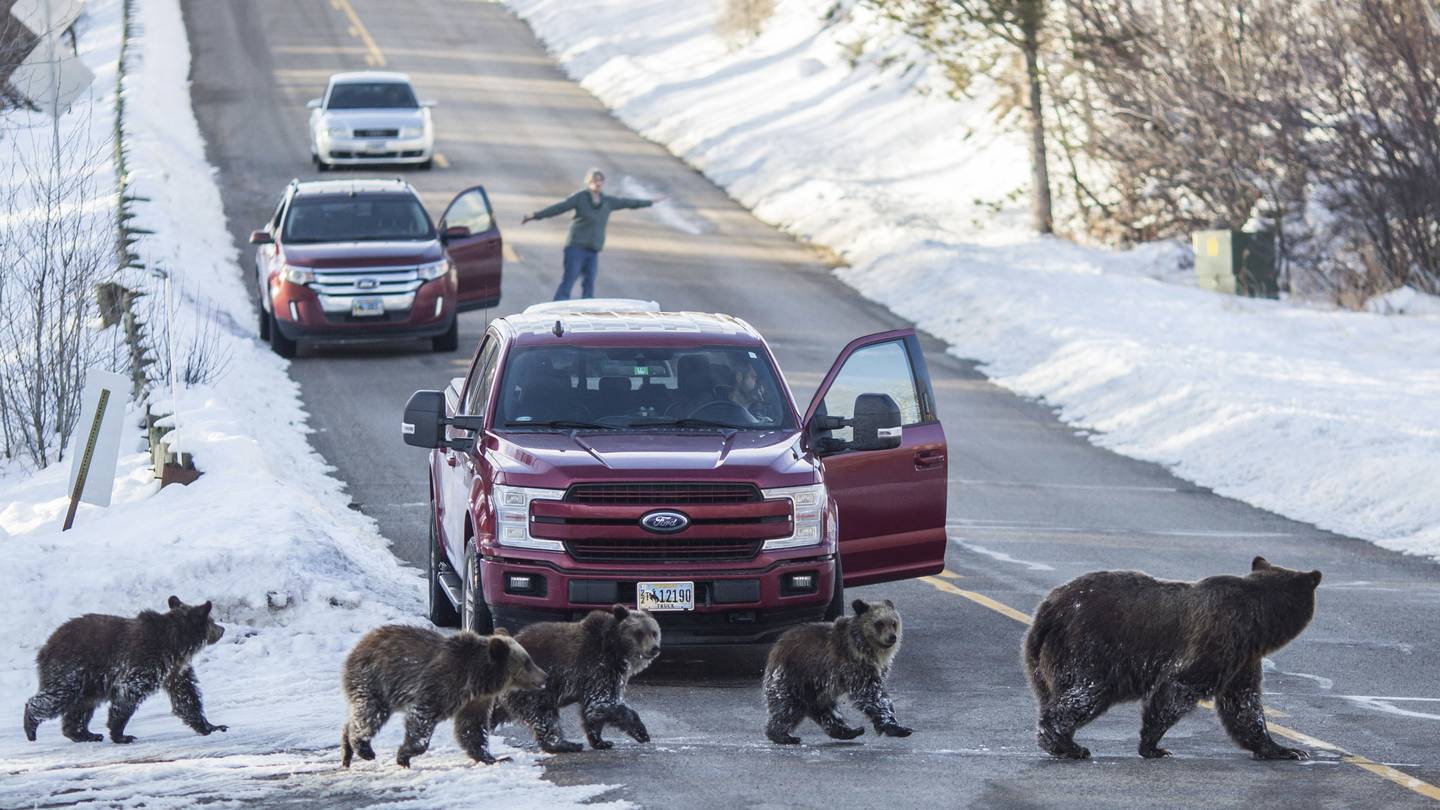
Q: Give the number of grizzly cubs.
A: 4